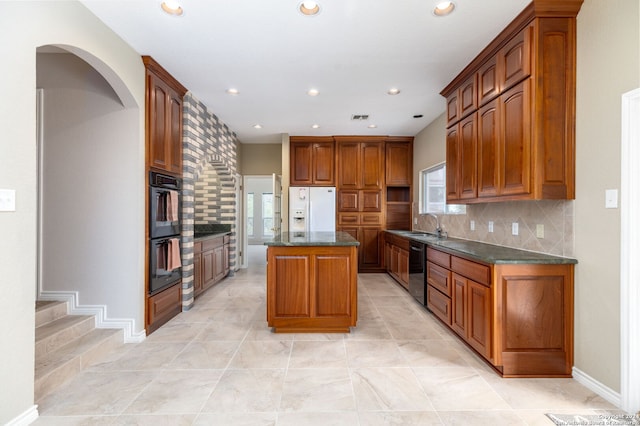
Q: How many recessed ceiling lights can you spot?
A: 9